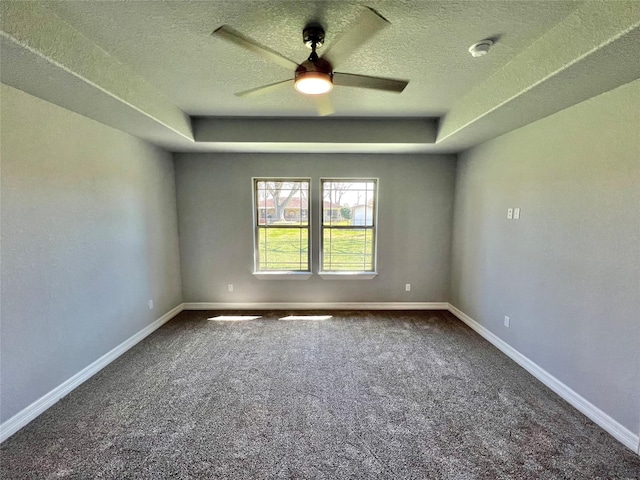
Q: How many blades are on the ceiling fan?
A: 5